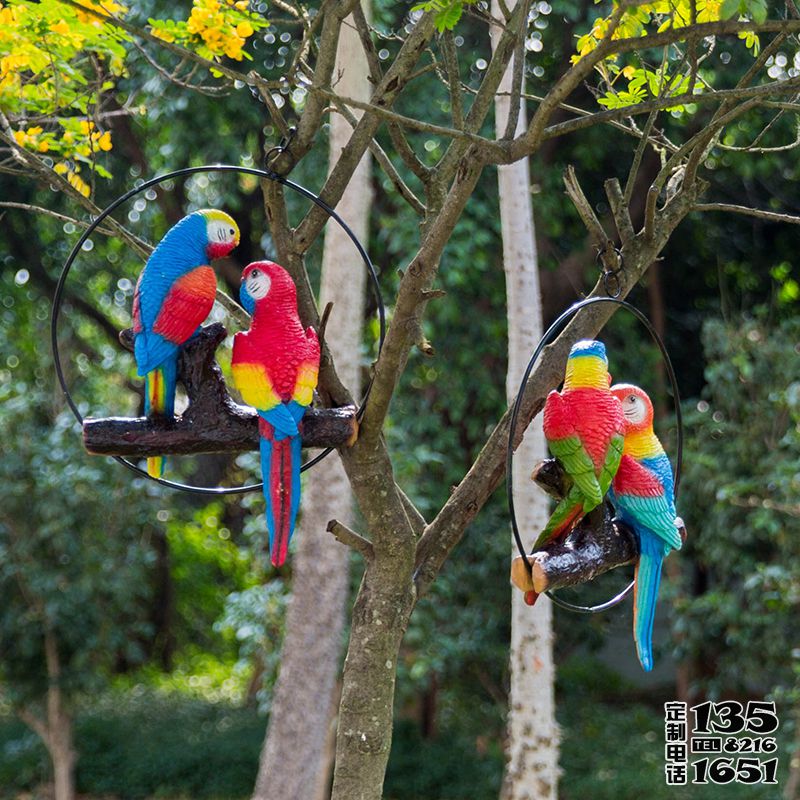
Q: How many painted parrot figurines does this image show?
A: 4